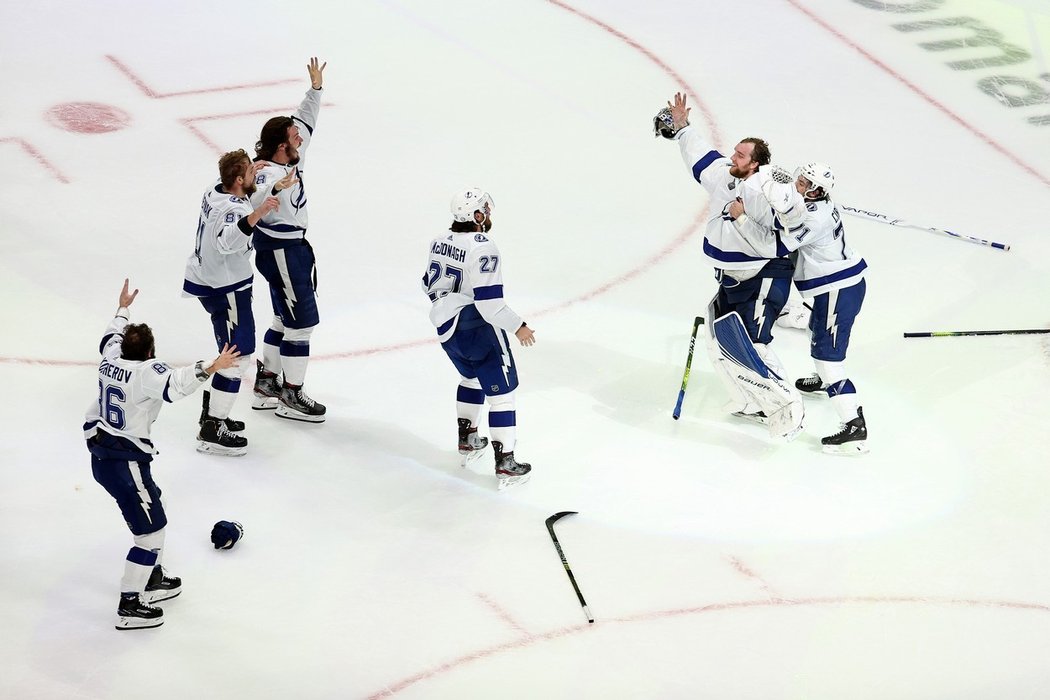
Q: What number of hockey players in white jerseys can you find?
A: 6